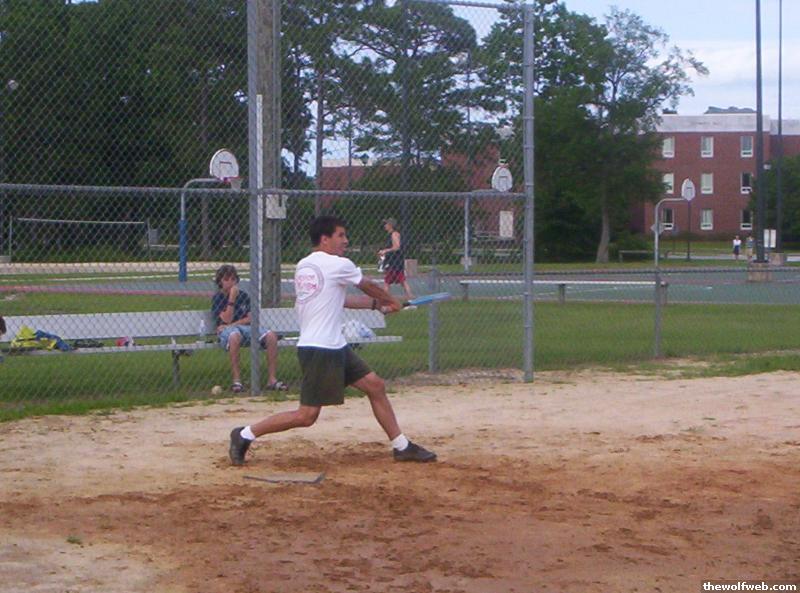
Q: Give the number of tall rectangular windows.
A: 9